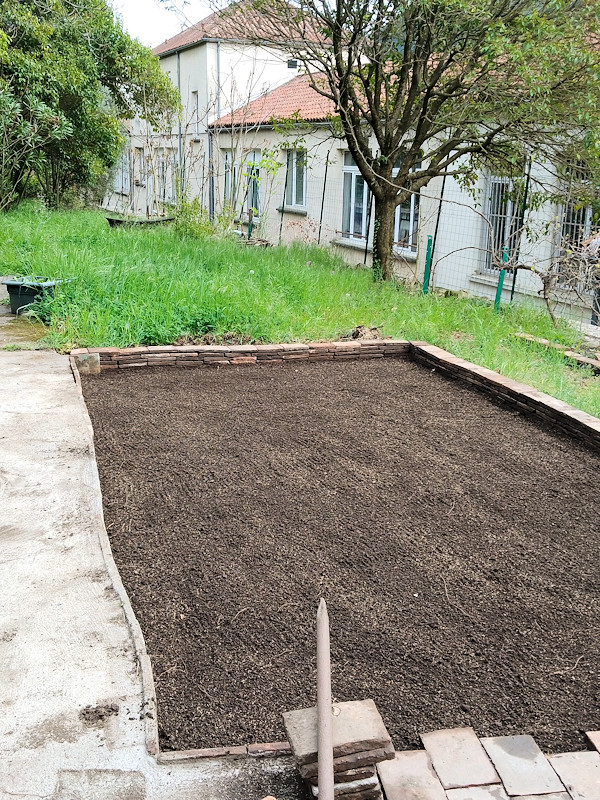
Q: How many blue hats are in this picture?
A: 0